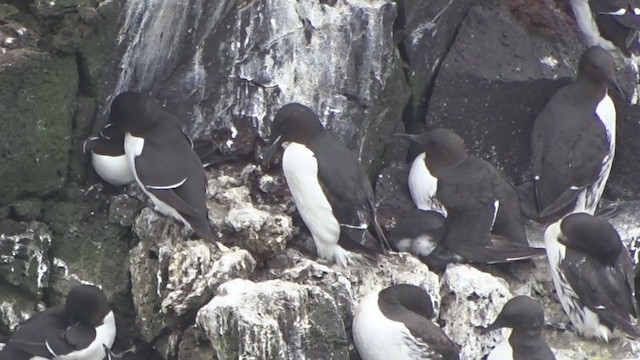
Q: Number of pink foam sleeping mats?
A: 0